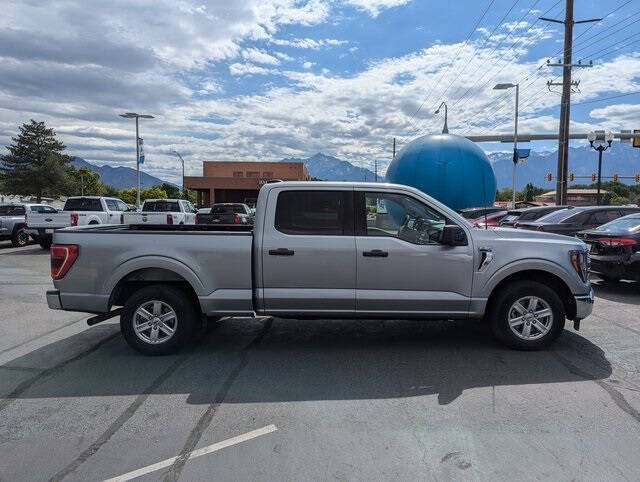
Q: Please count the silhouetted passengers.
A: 0